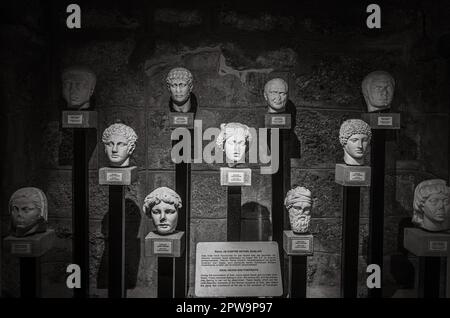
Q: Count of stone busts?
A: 11